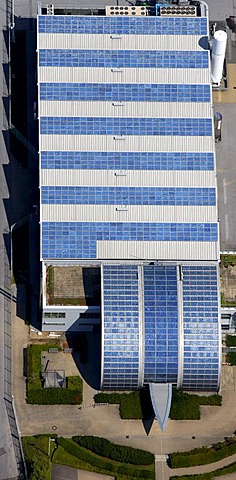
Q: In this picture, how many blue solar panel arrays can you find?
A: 10